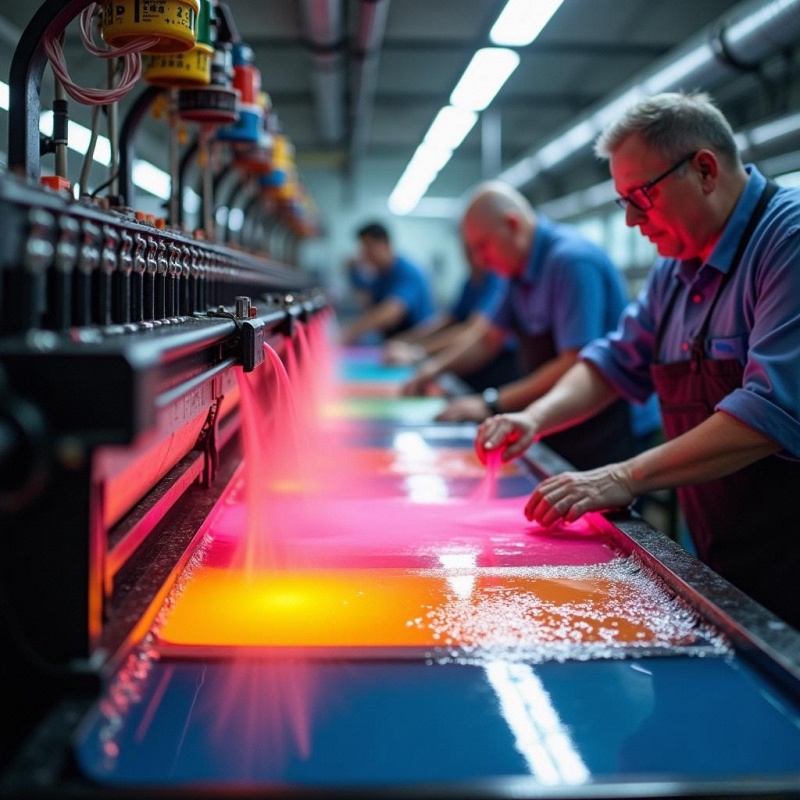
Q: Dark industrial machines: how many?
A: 1